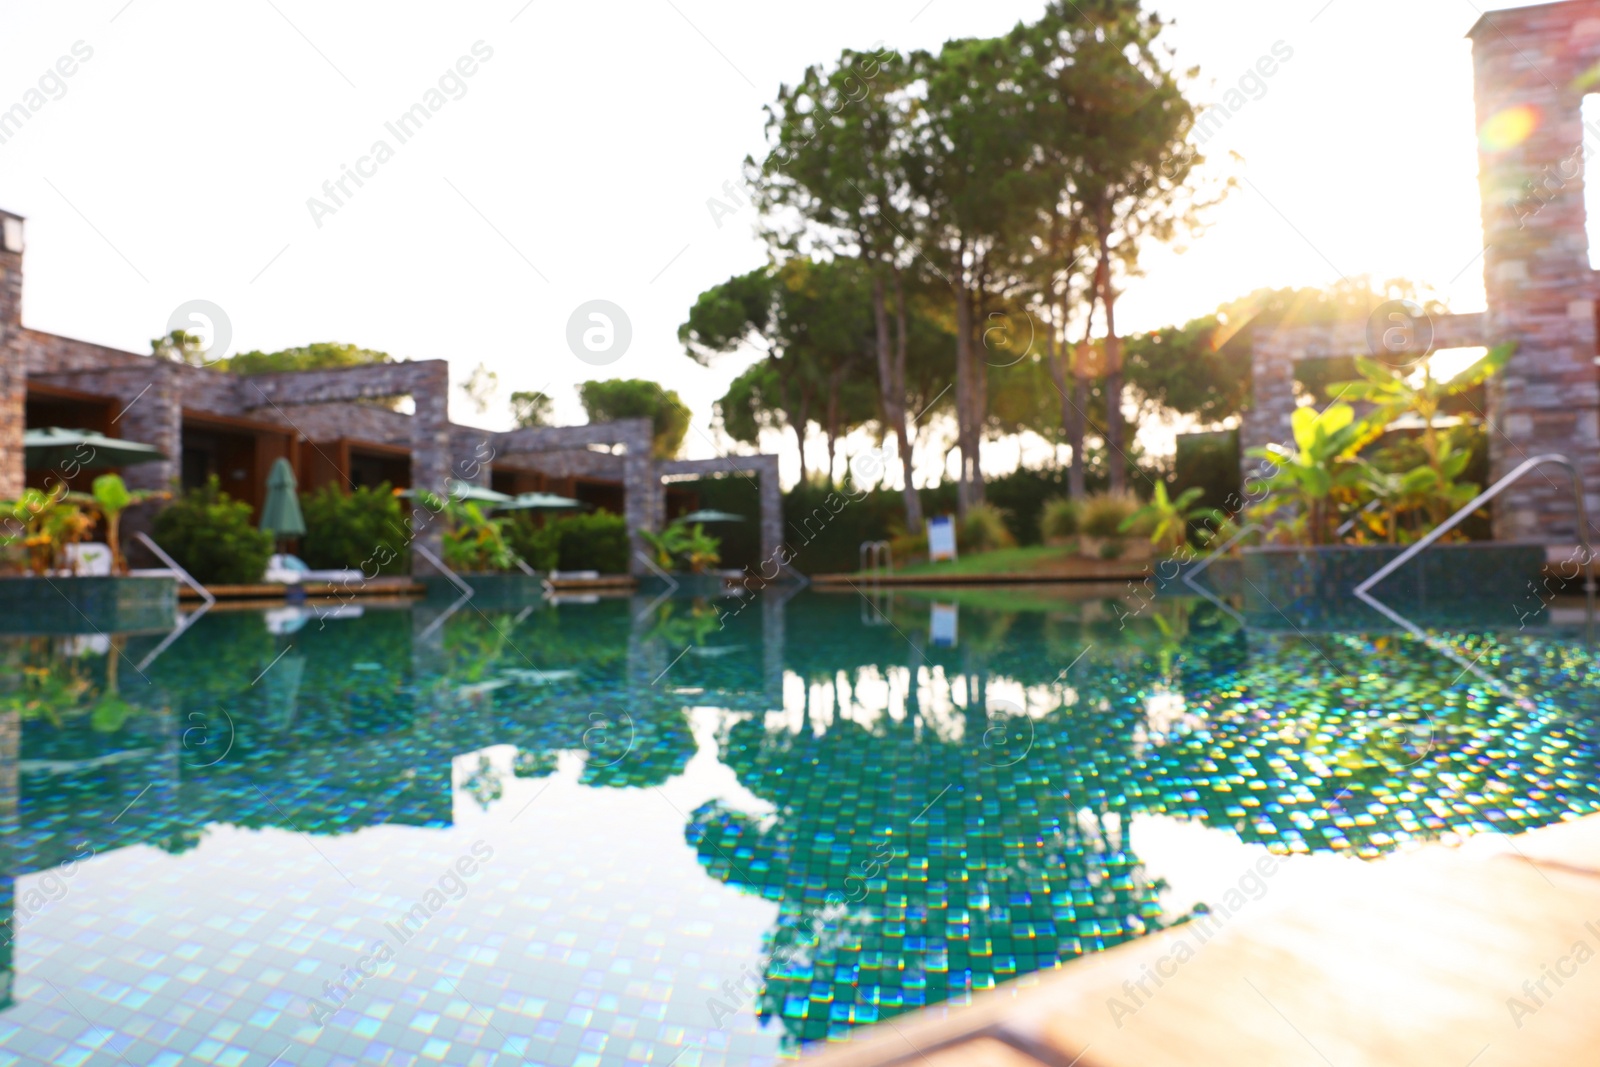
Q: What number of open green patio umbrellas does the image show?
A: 4